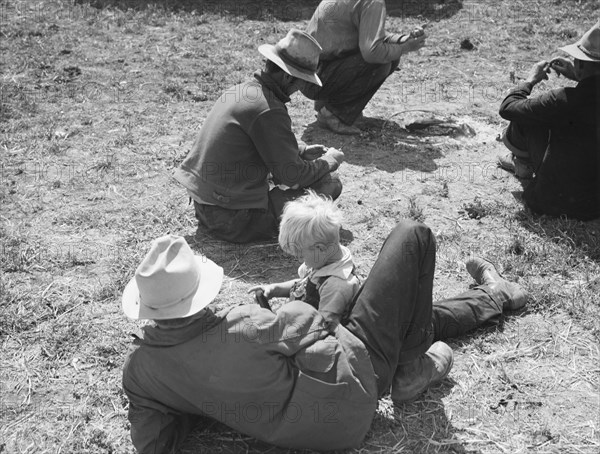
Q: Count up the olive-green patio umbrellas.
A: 0